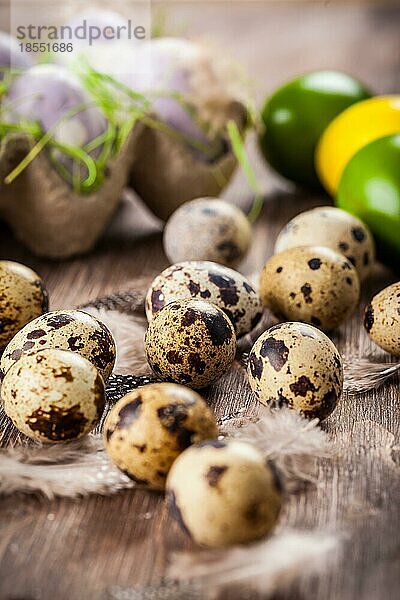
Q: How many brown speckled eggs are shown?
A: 12